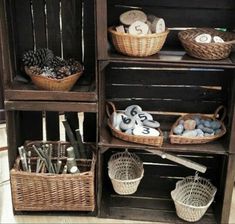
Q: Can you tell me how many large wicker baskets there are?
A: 1